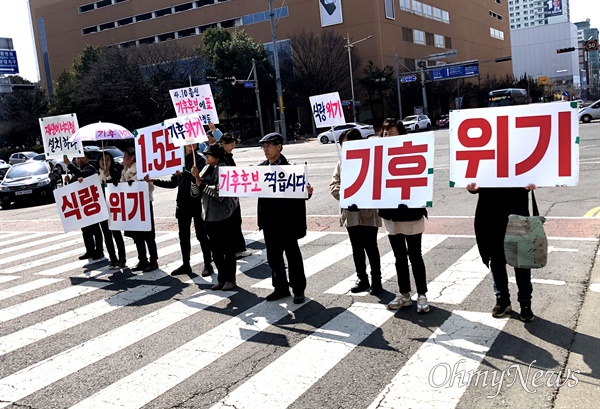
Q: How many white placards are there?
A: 10